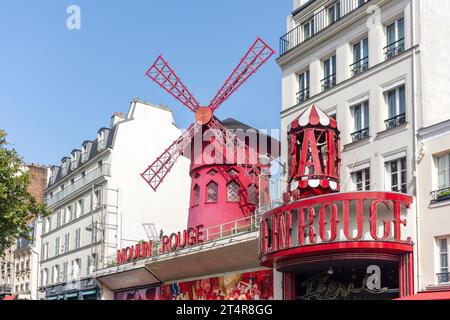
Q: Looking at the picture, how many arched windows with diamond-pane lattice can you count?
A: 4